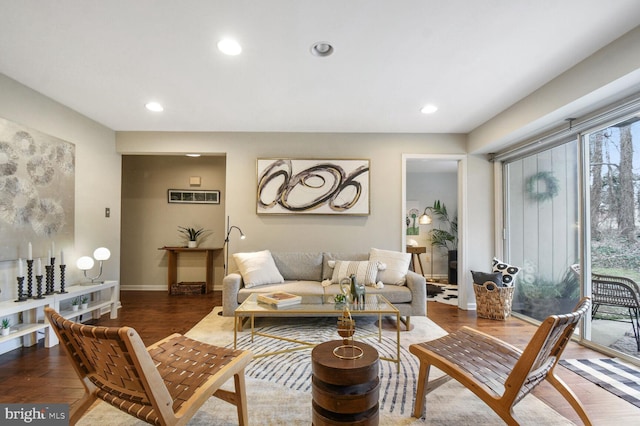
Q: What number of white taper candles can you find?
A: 6